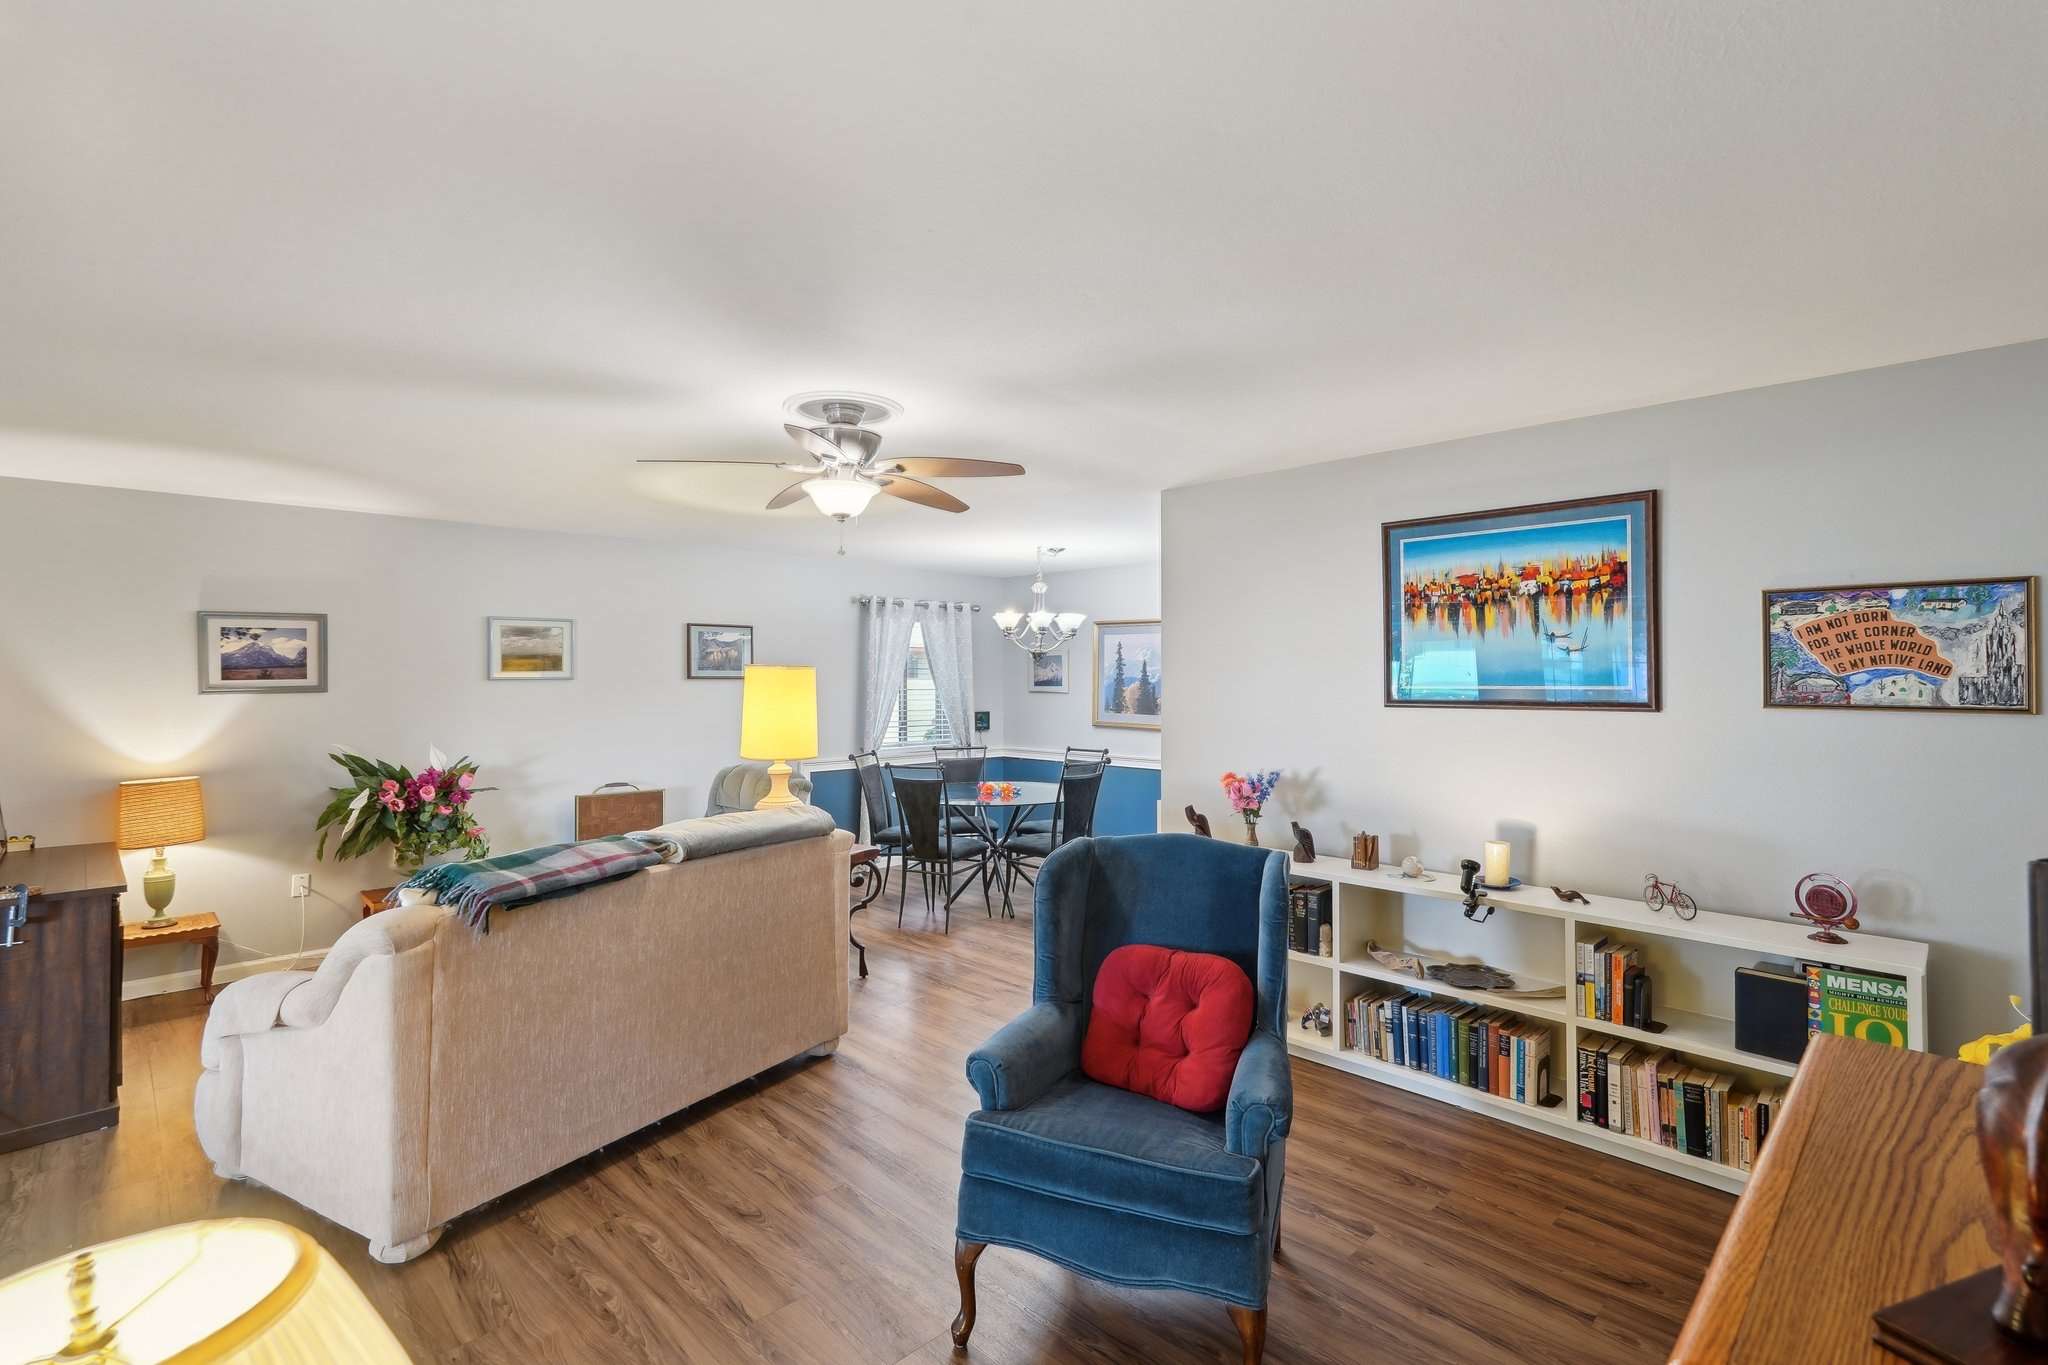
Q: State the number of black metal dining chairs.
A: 5